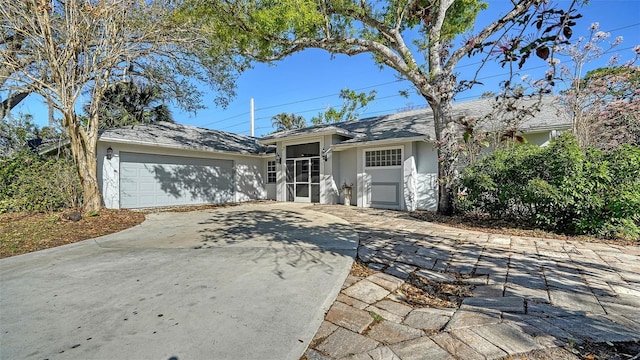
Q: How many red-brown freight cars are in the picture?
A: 0